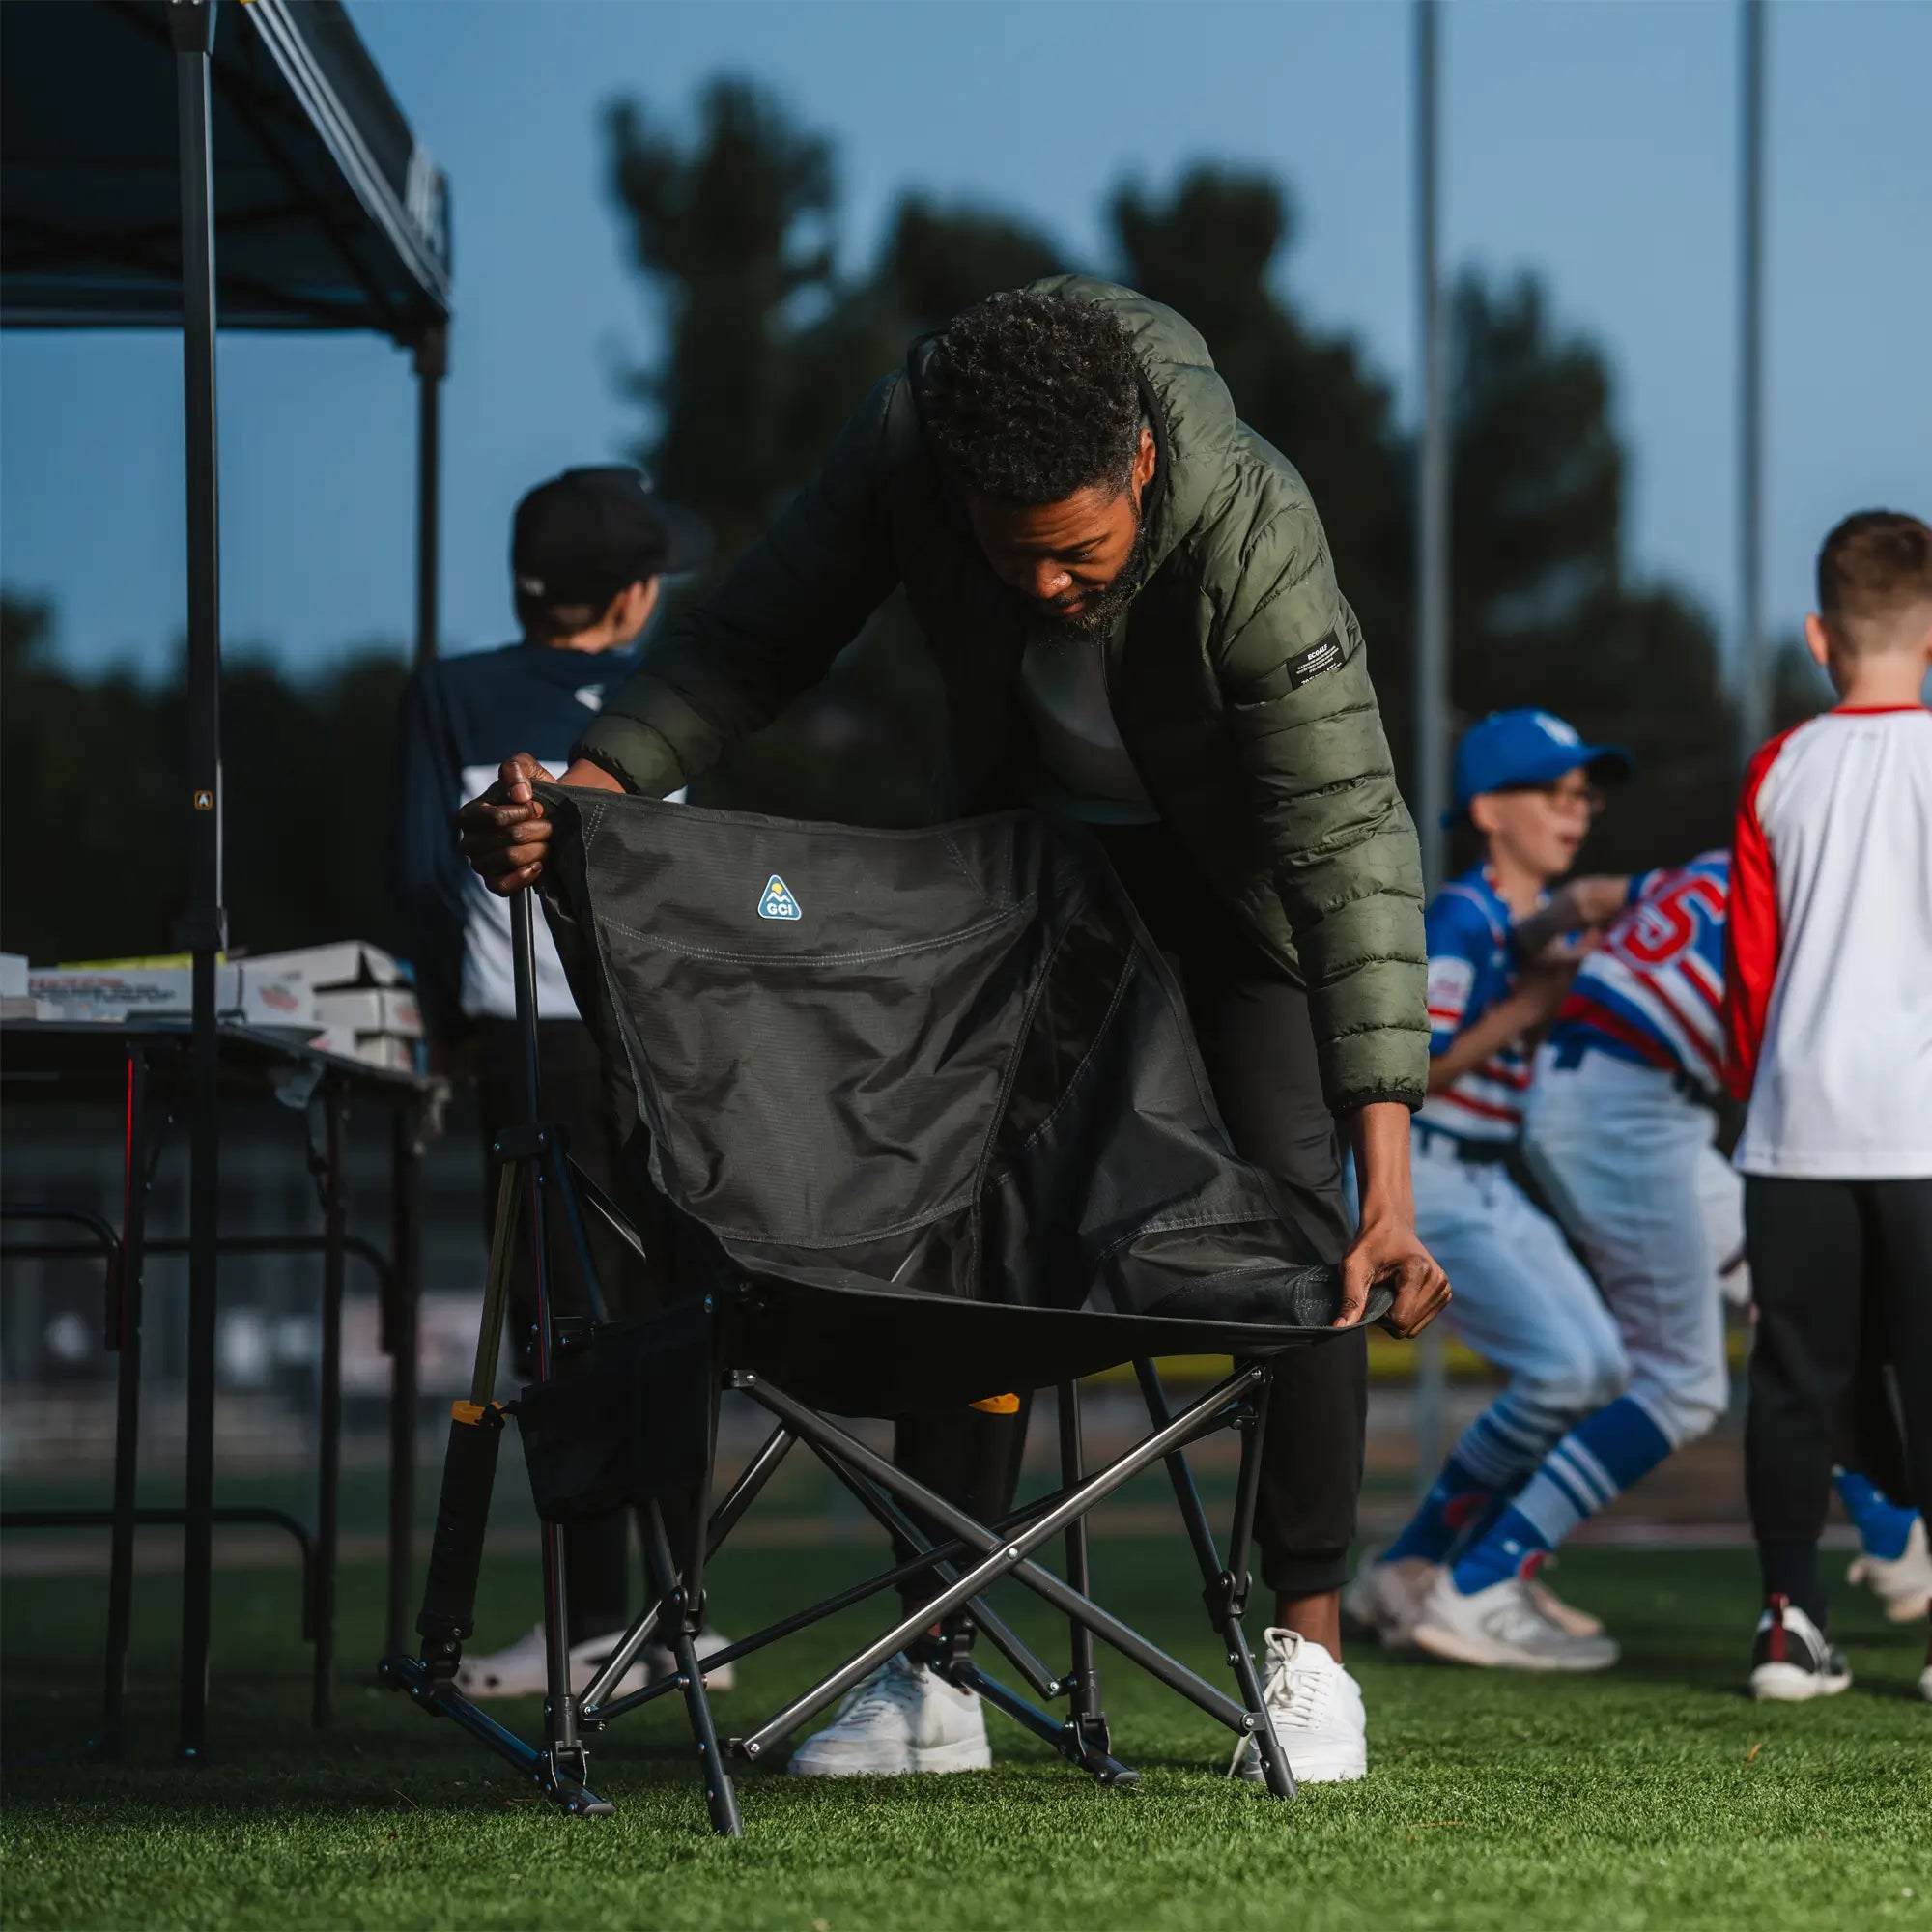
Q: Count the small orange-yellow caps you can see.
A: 2